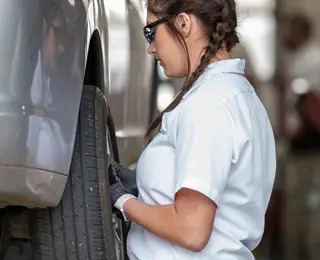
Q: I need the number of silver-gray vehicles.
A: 1